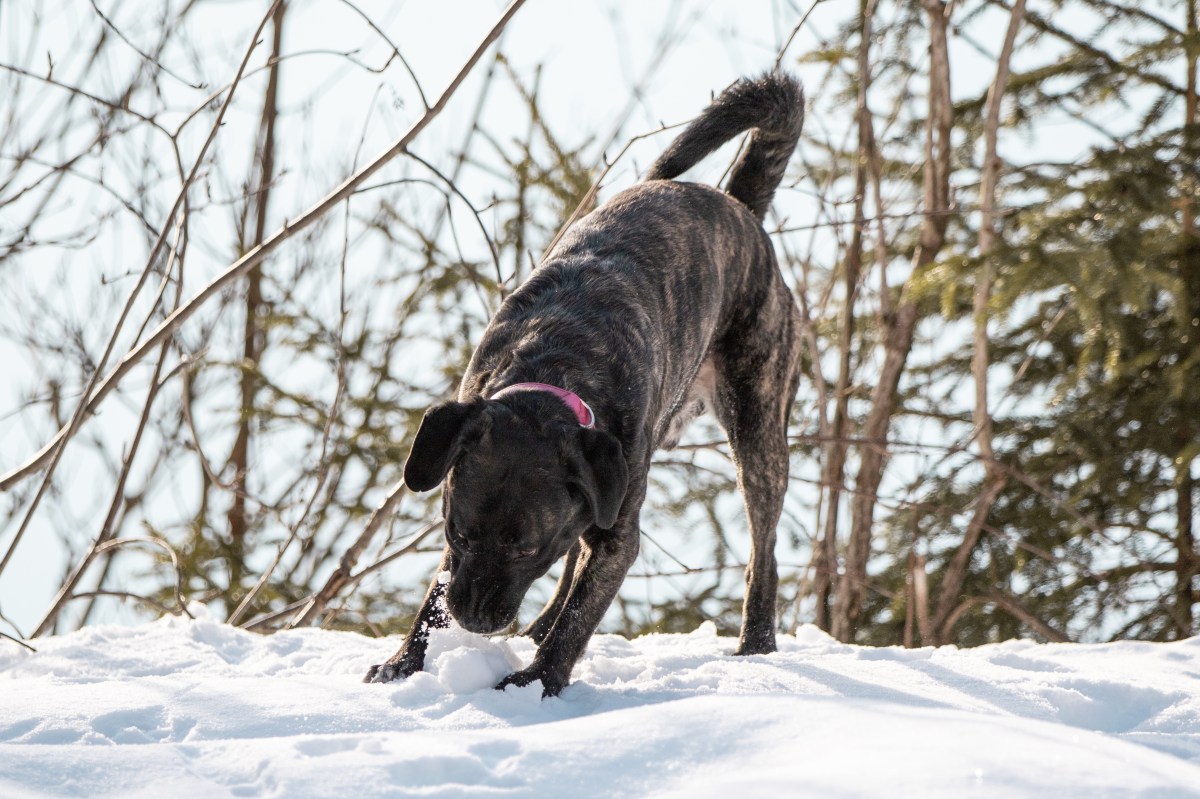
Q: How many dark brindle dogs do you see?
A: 1